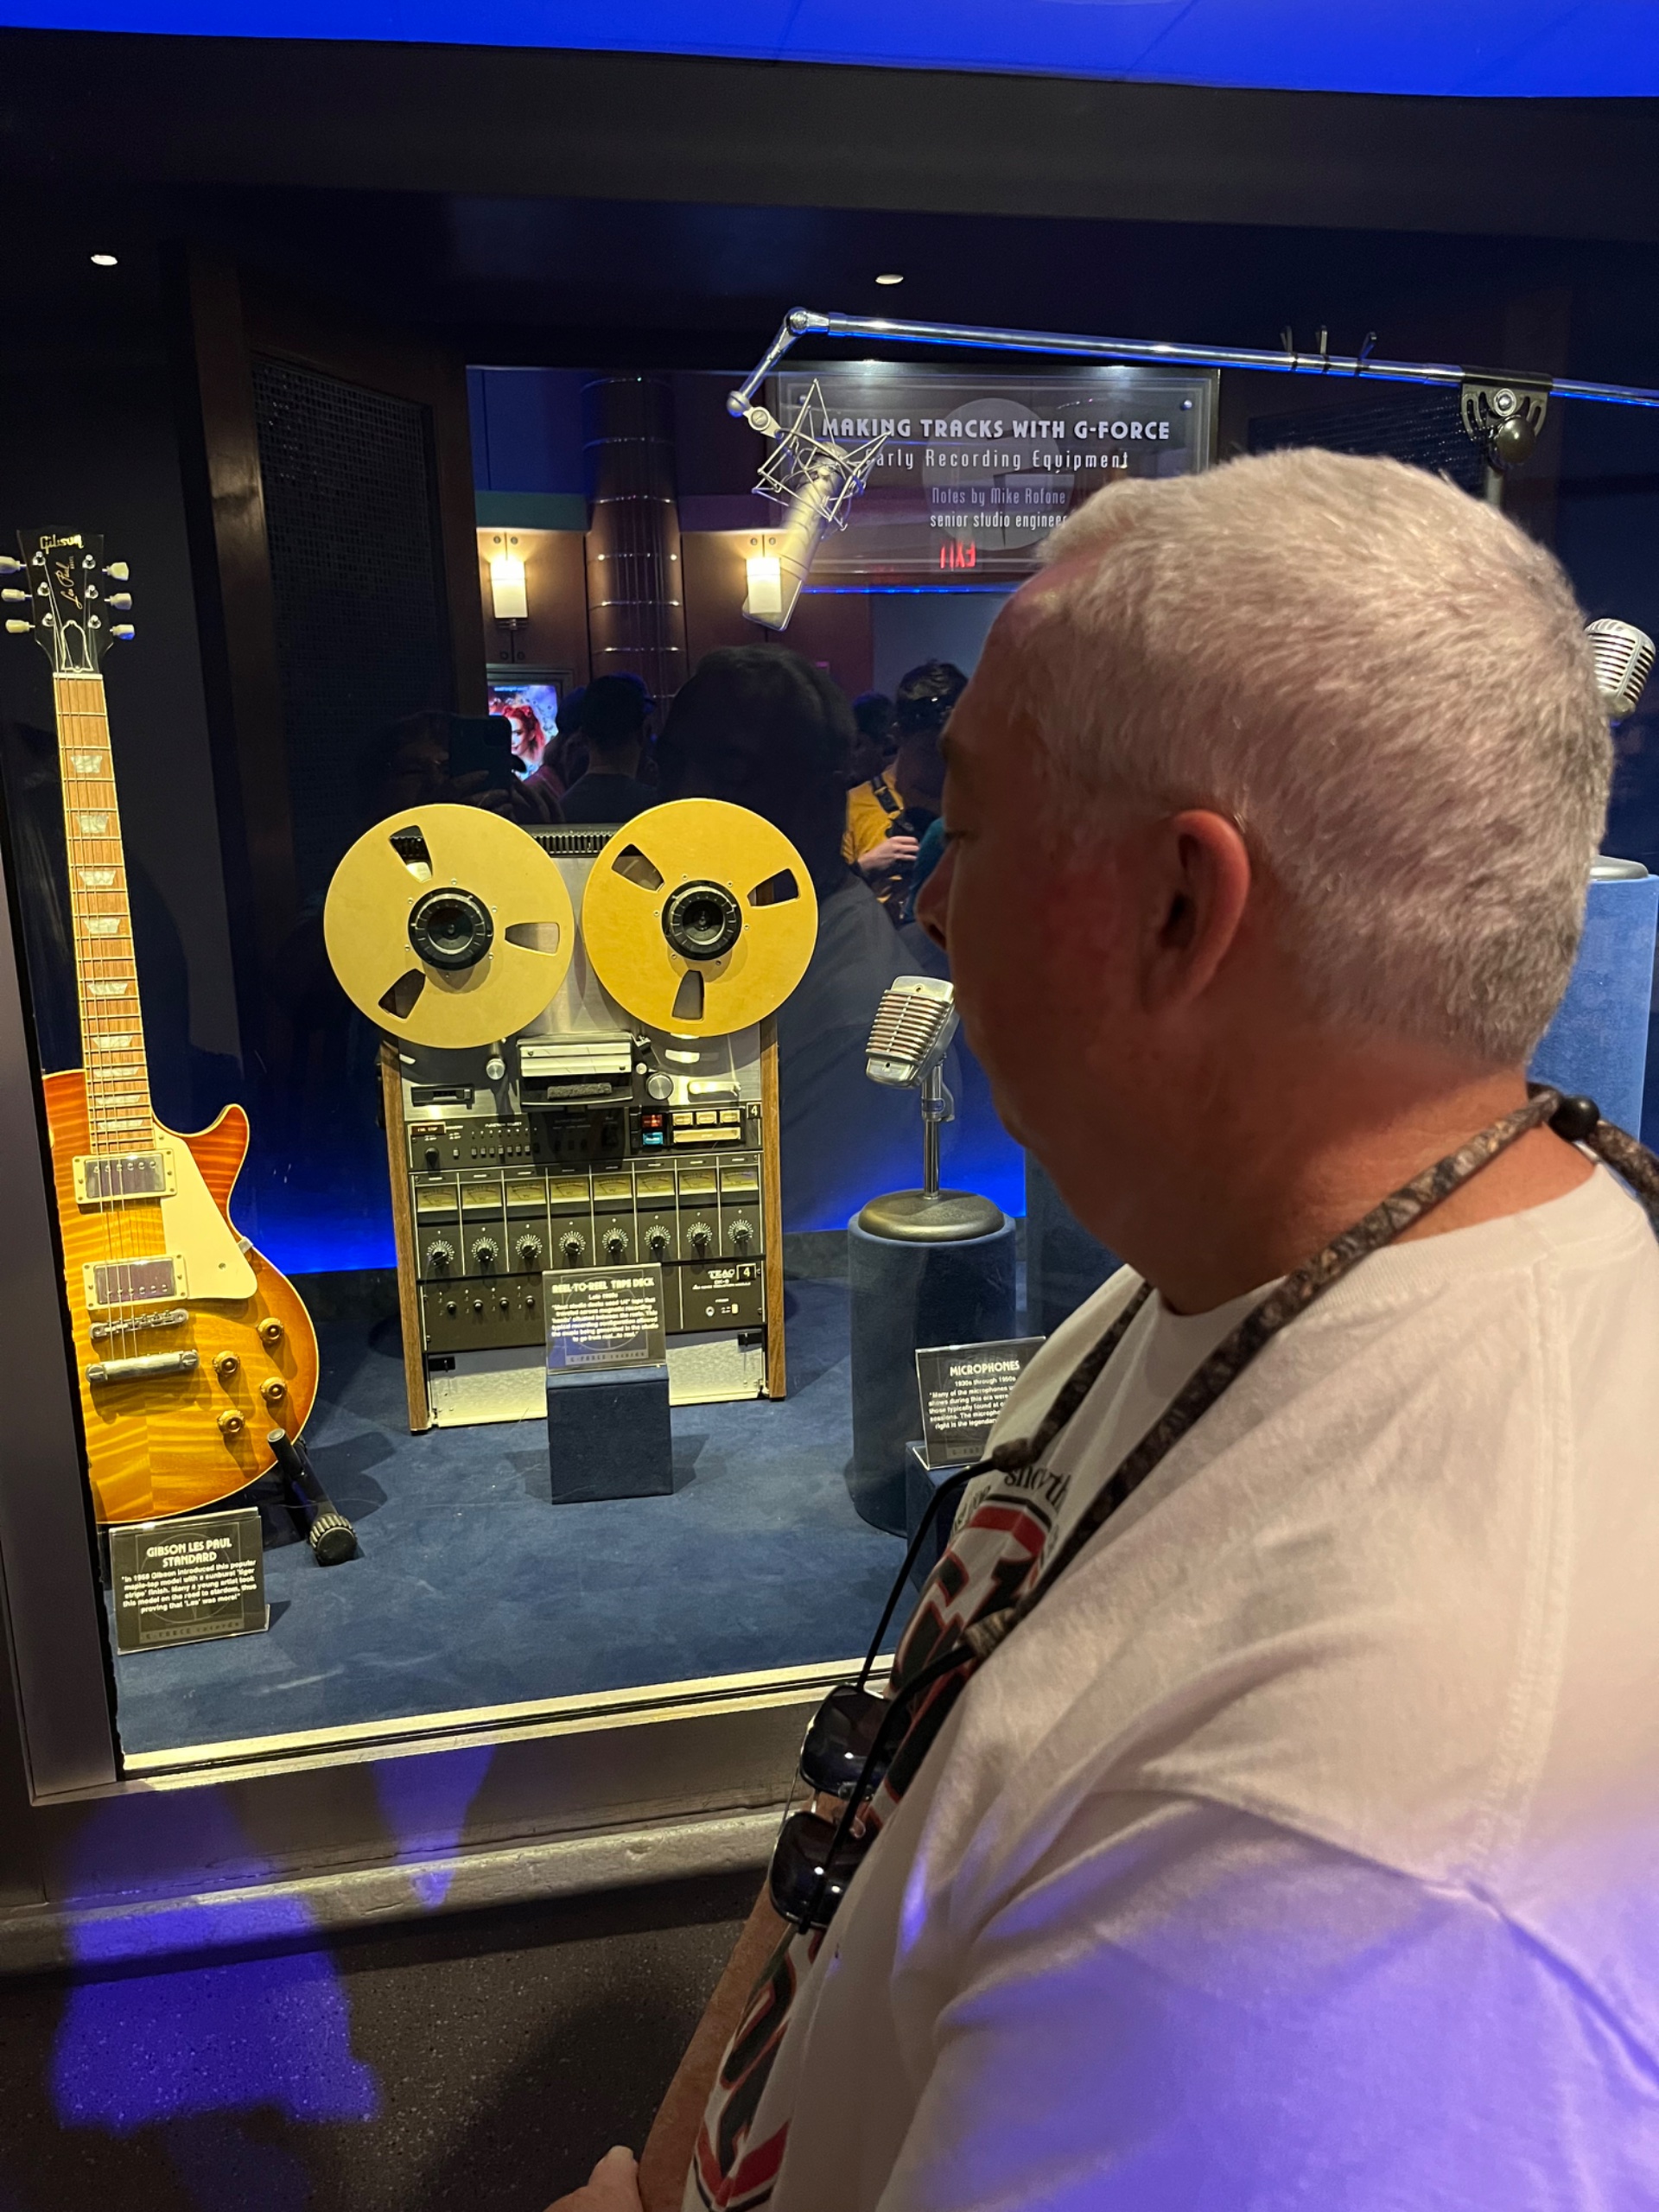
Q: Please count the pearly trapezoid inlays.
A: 9